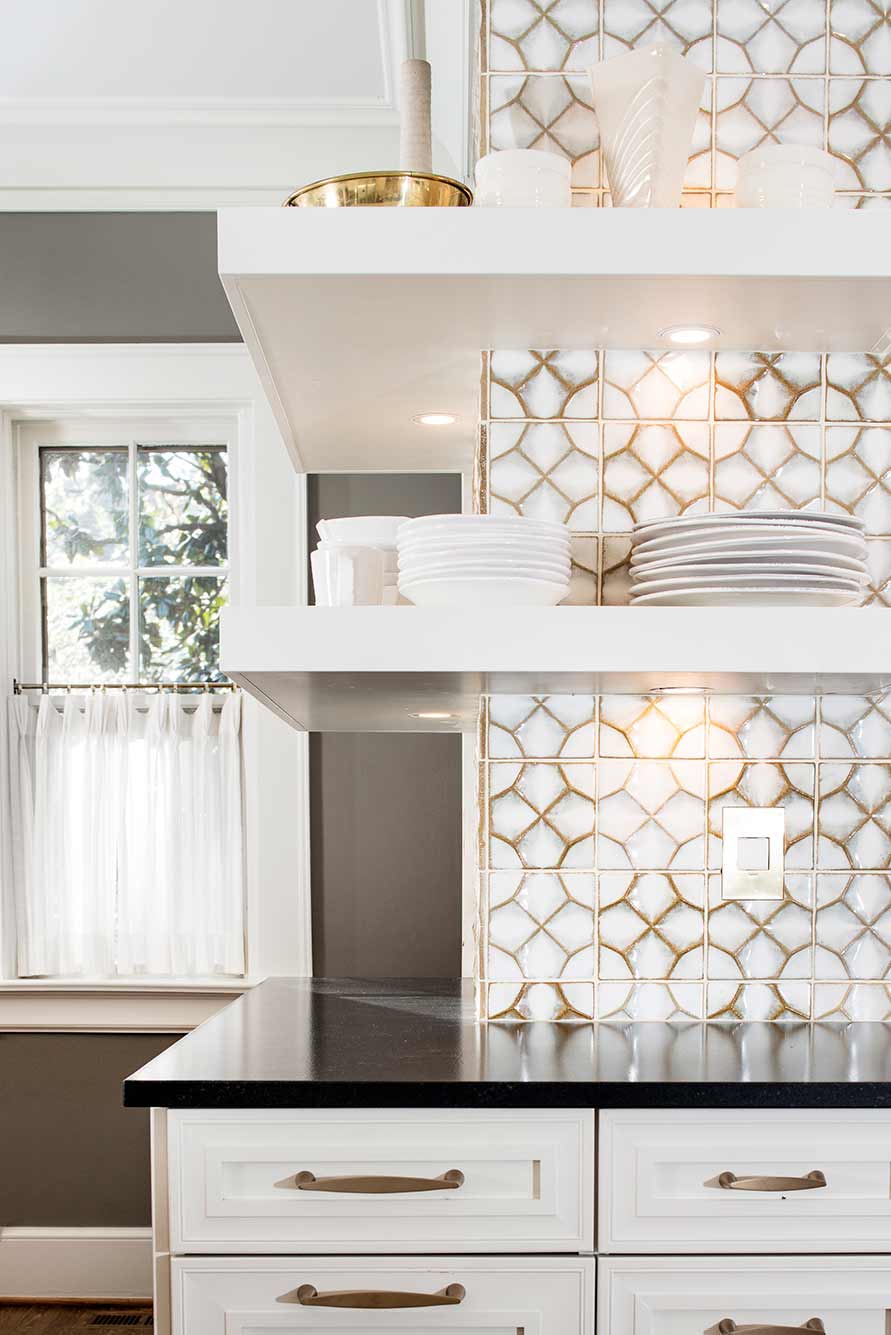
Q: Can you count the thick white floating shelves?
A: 2